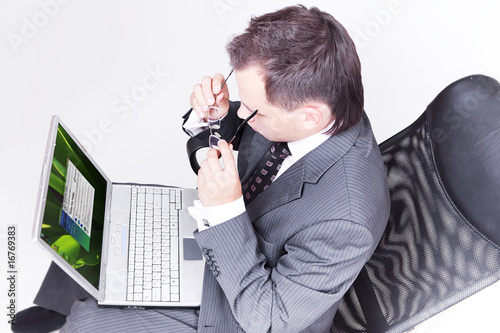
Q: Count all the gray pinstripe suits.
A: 1